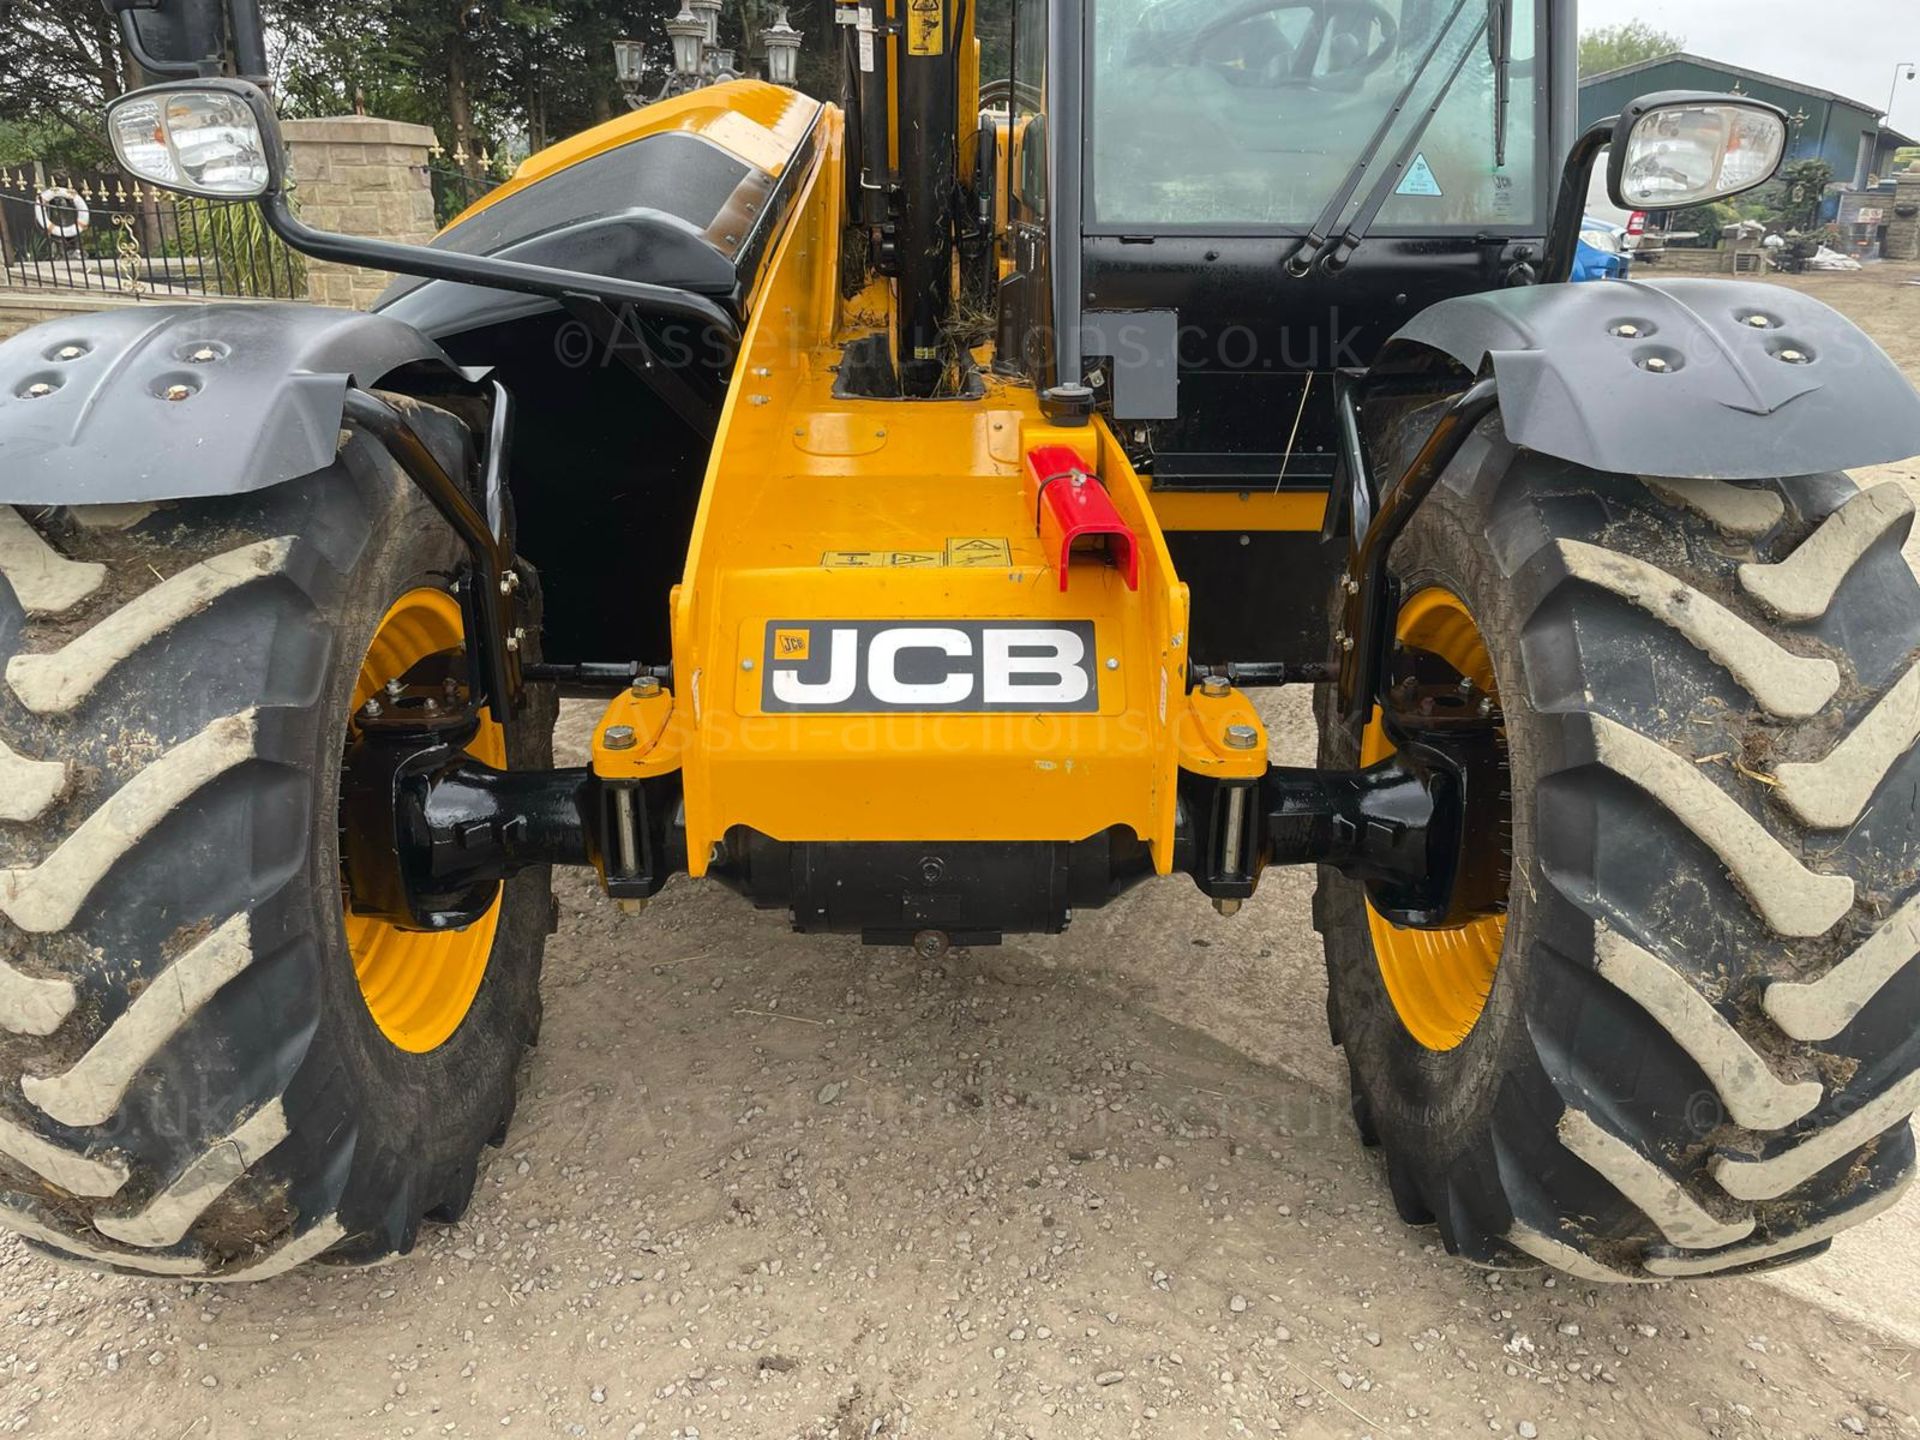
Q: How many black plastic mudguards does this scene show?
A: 2